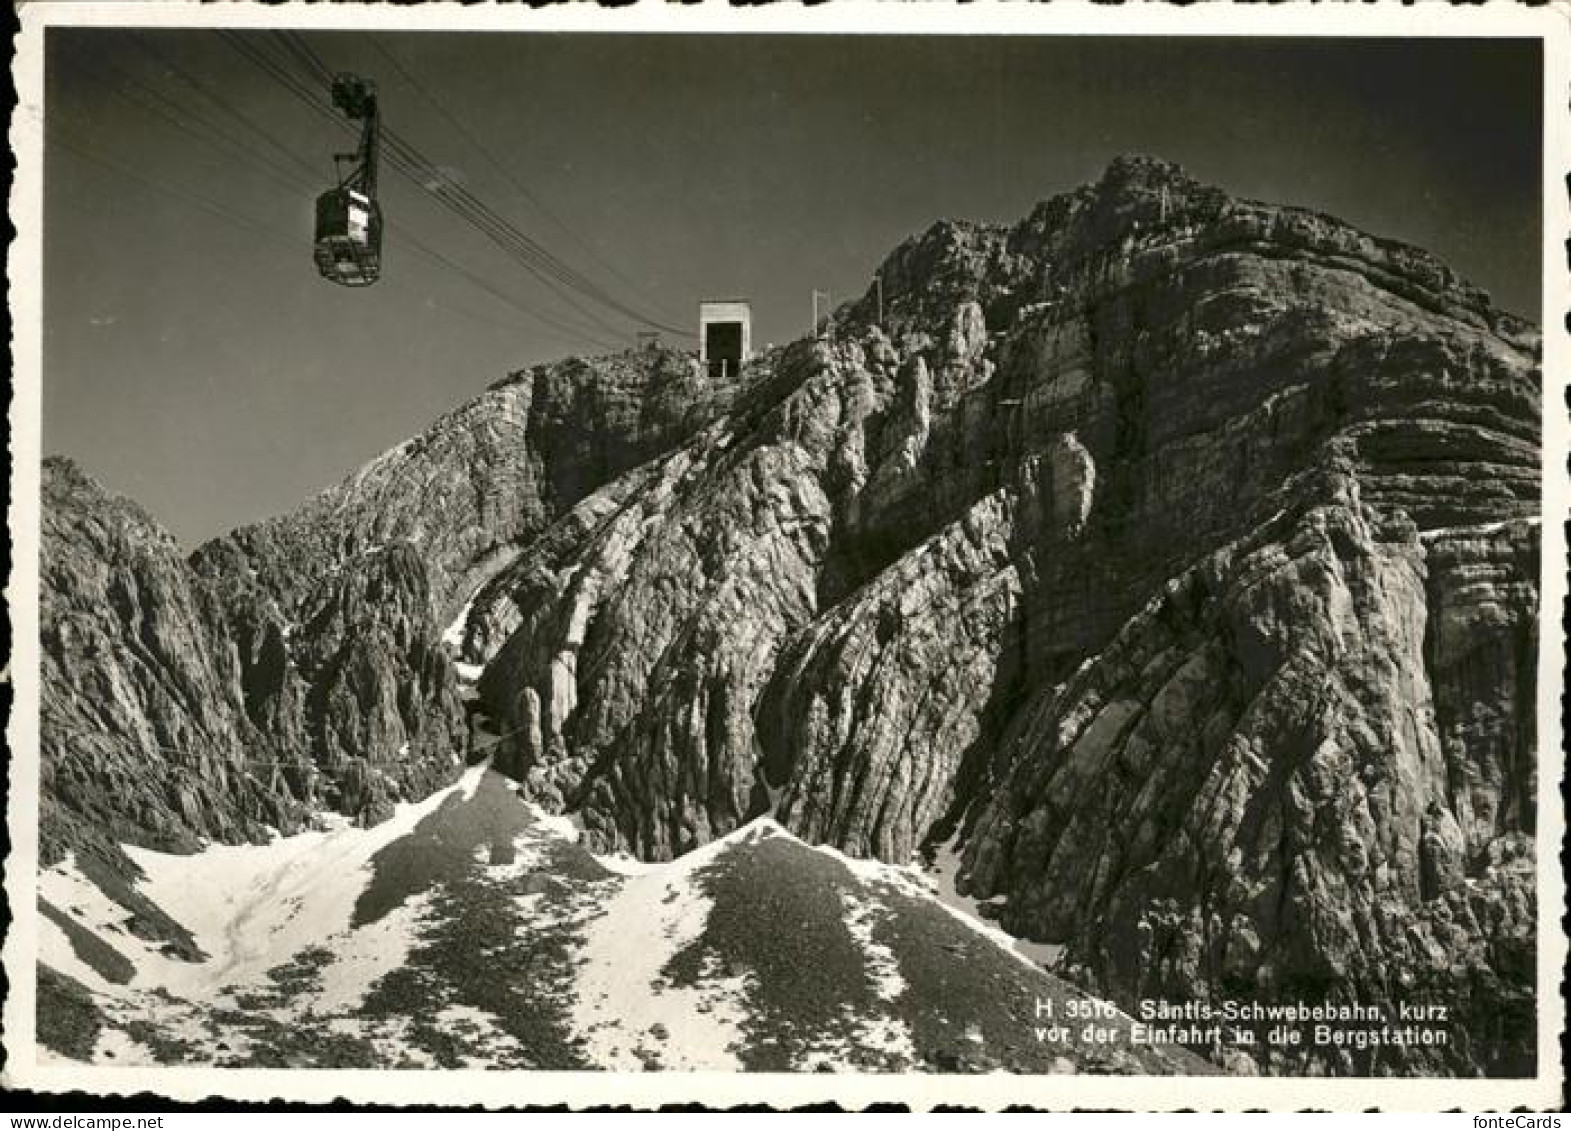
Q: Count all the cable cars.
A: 1